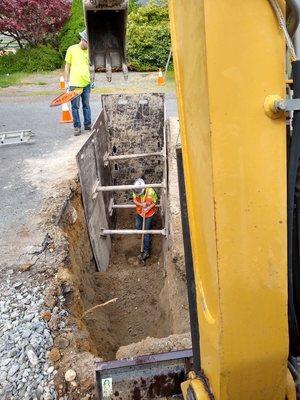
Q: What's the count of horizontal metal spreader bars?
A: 4